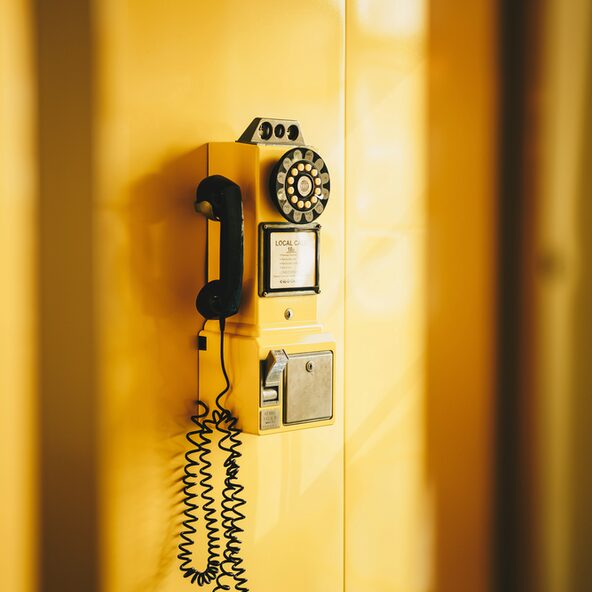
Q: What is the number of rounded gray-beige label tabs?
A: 12